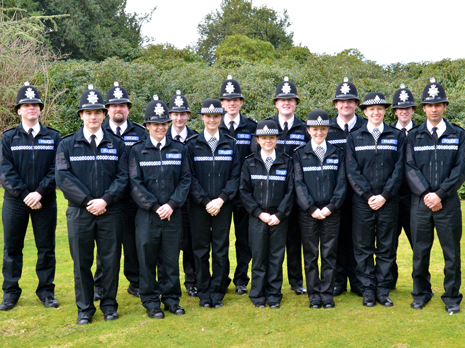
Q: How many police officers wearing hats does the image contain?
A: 14